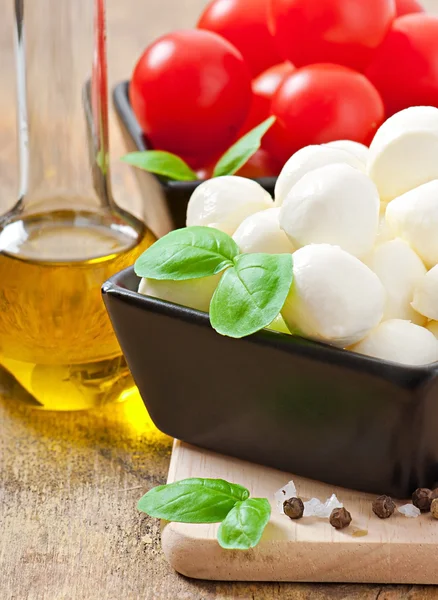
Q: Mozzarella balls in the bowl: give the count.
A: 12